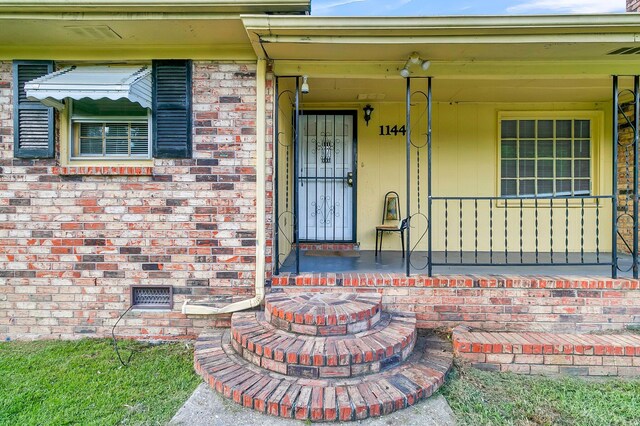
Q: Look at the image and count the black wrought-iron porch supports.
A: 3